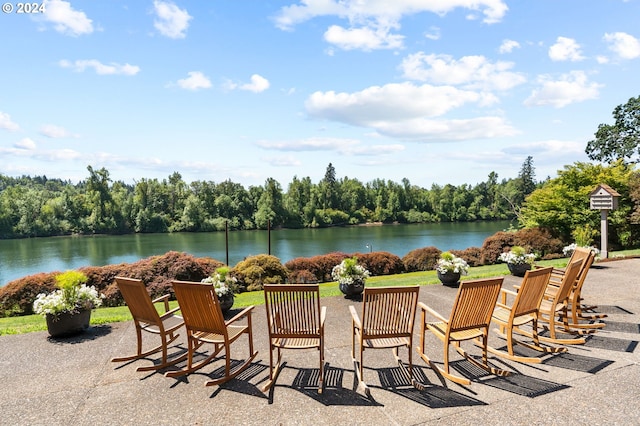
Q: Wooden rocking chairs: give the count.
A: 9